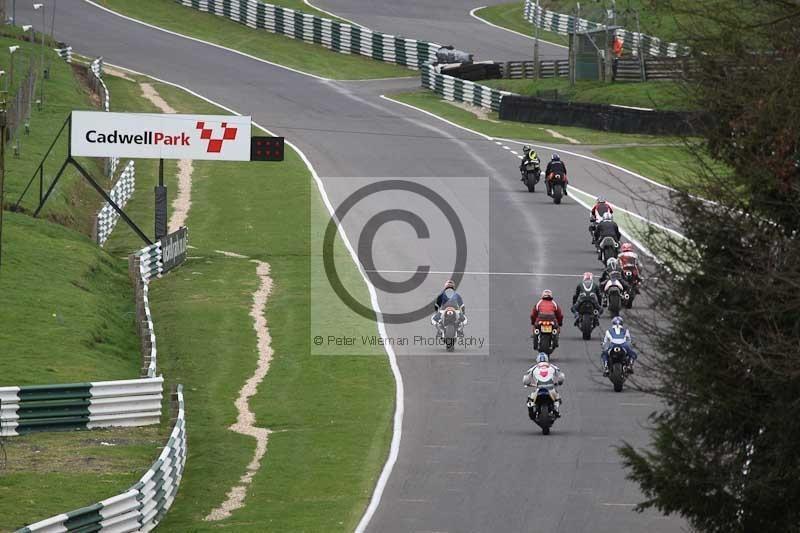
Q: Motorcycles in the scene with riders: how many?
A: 11